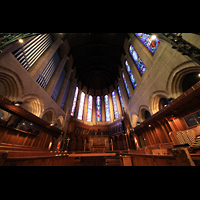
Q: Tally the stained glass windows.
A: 11